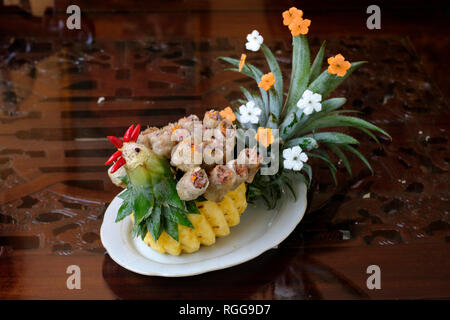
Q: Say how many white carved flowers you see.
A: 4